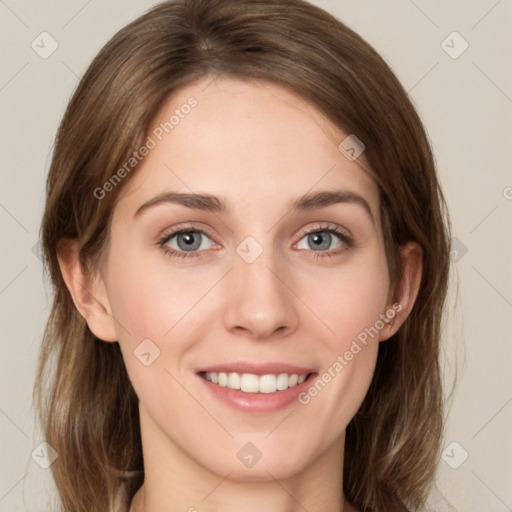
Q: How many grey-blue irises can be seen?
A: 2